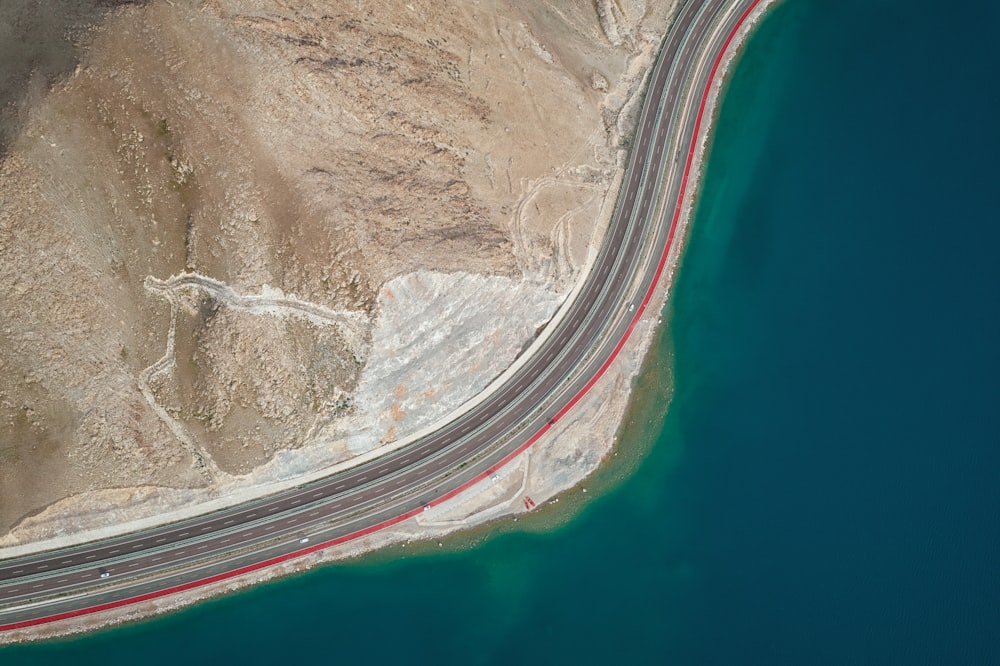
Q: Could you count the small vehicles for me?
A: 5